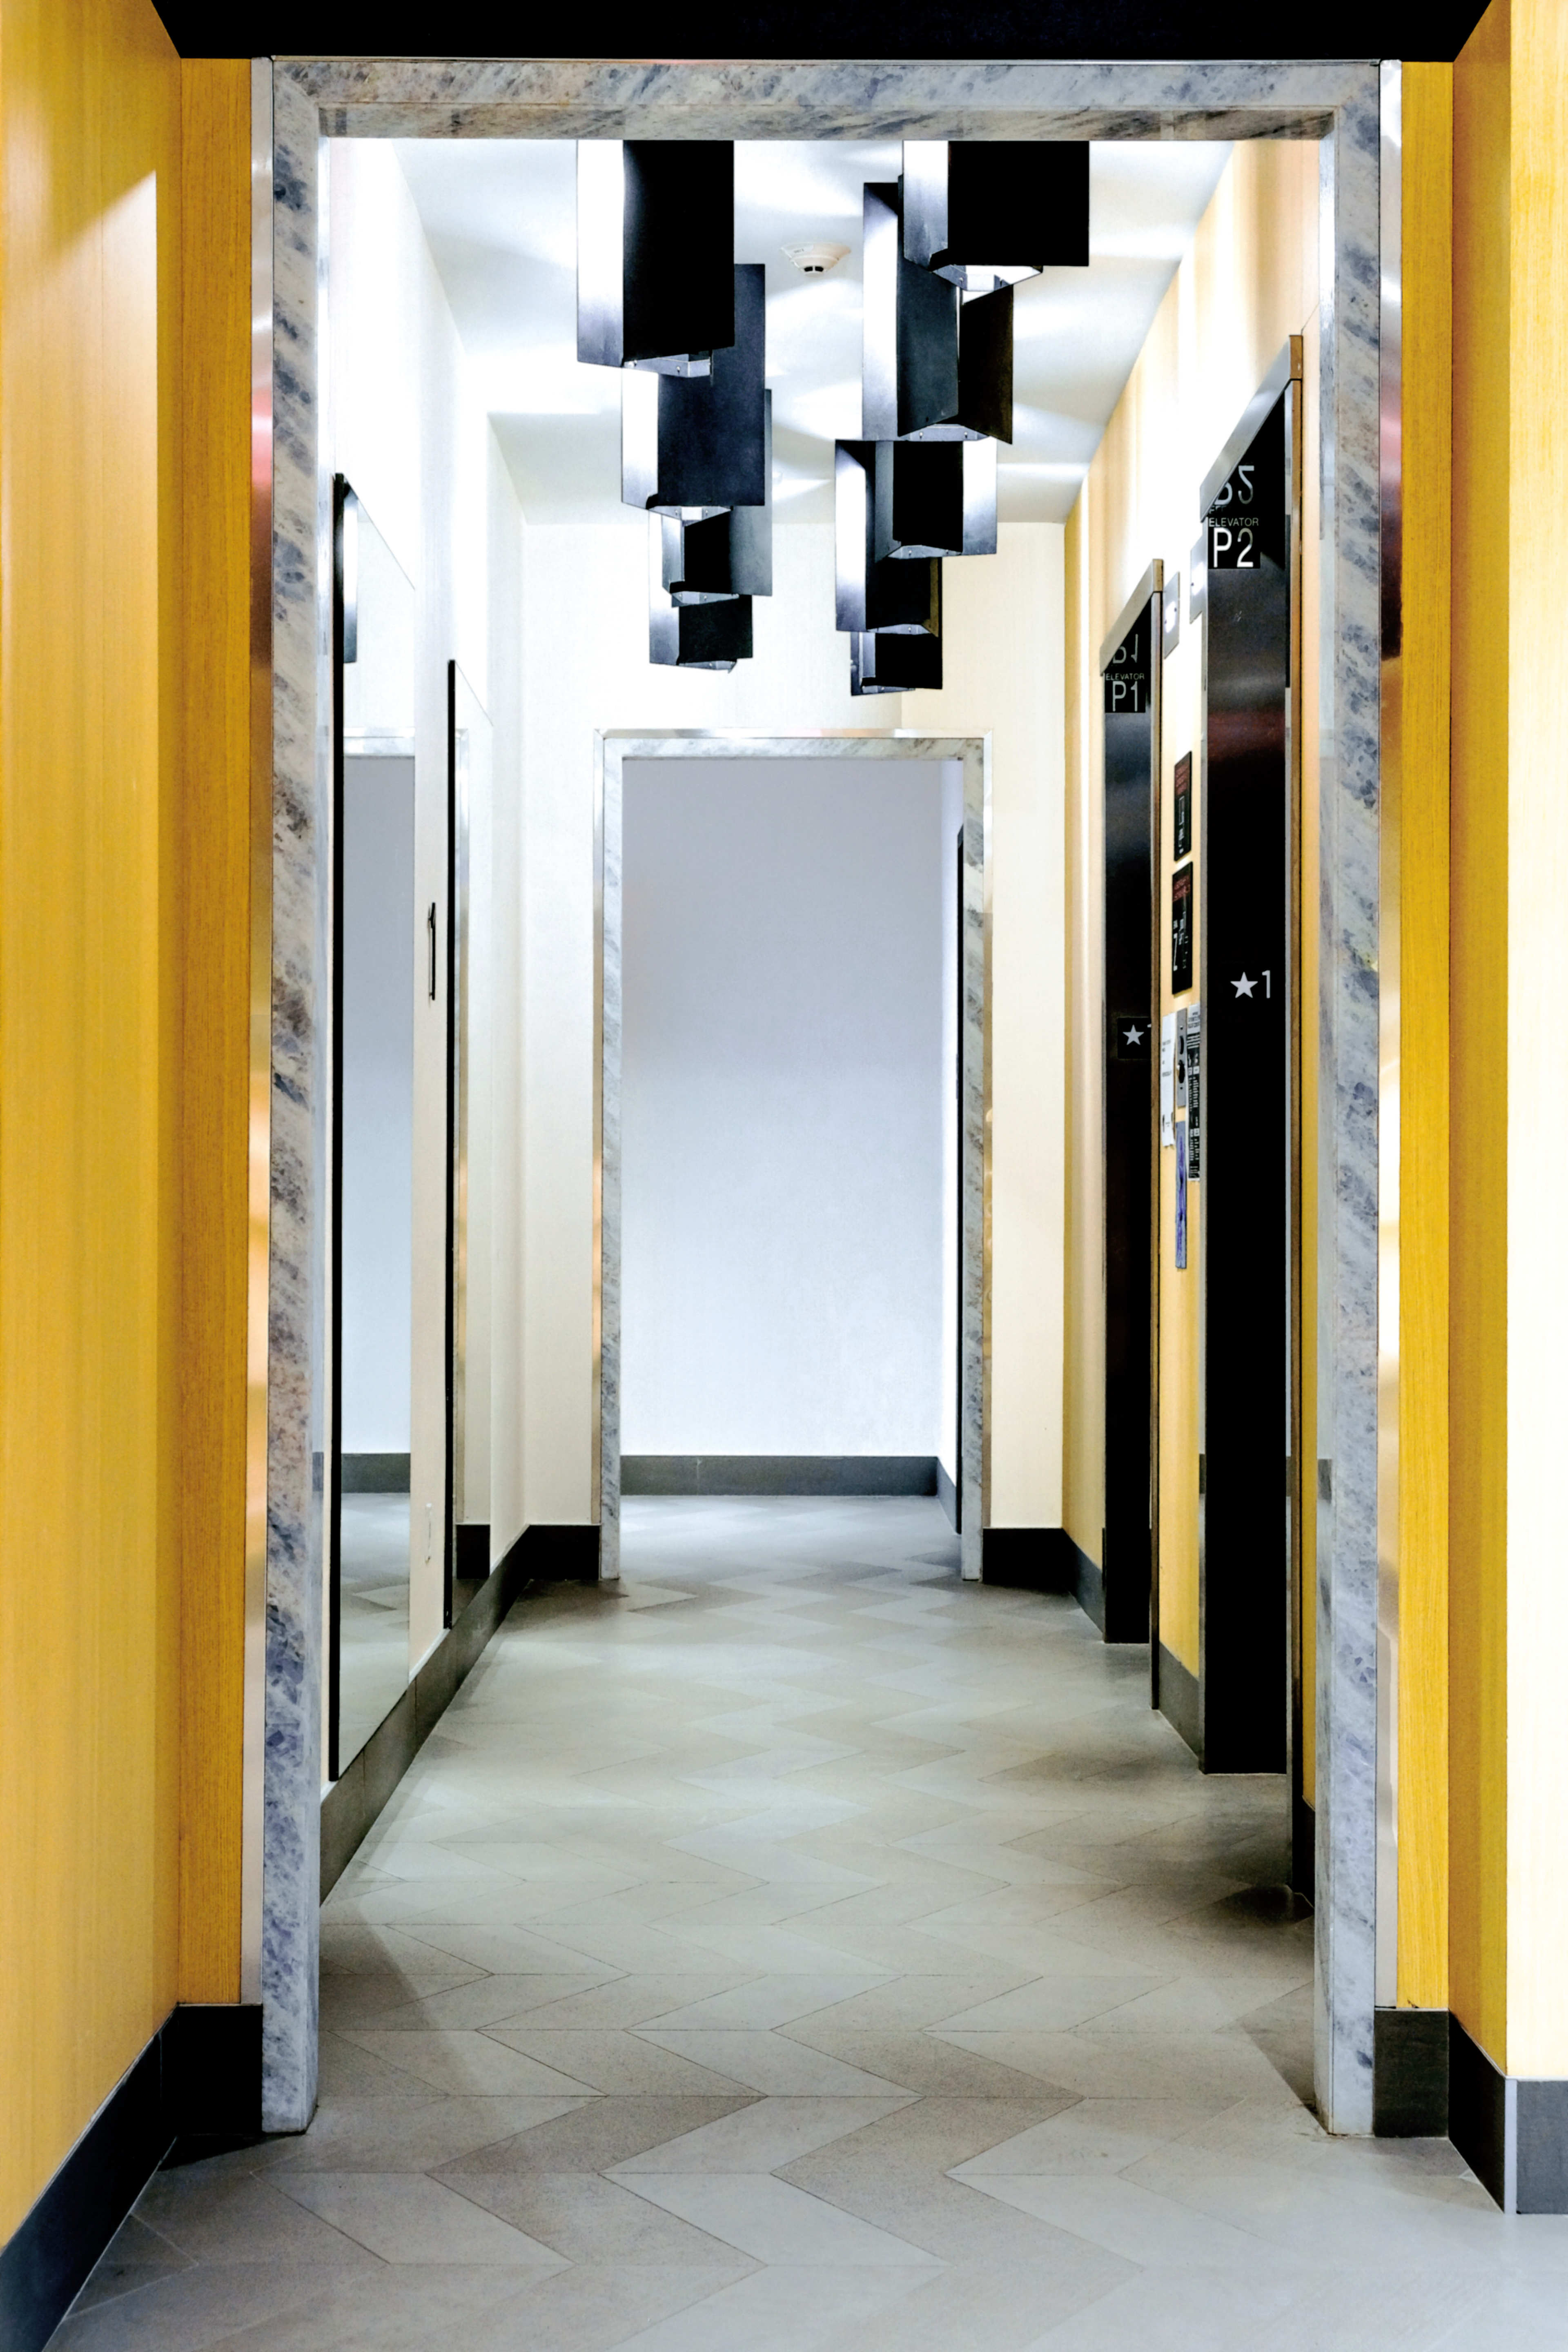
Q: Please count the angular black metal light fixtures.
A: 9